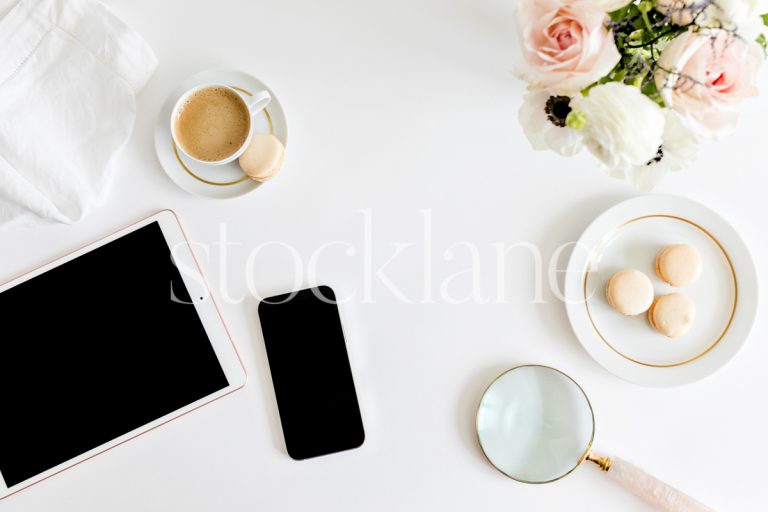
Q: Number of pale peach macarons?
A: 4